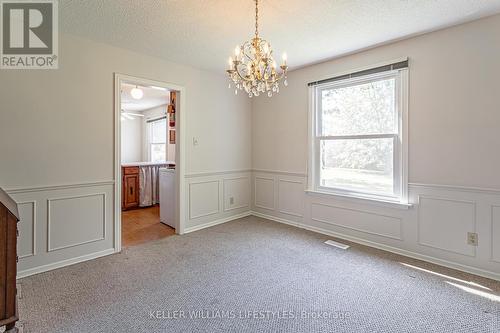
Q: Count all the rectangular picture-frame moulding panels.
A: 9